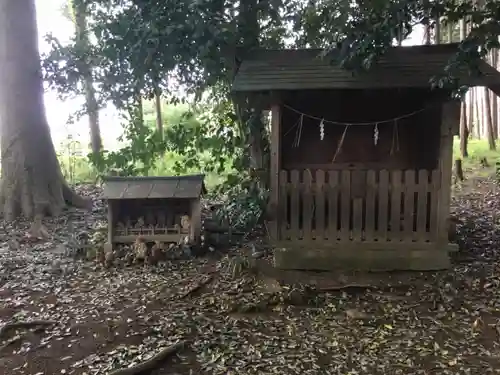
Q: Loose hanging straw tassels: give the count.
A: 3